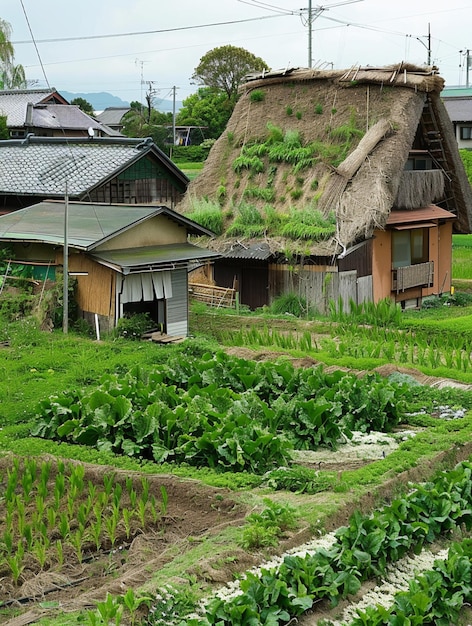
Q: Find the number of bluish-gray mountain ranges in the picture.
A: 1